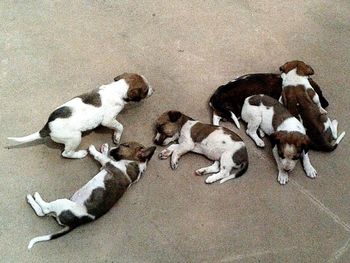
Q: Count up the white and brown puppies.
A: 6